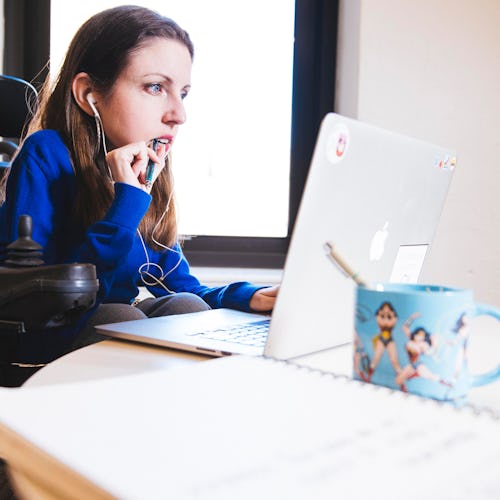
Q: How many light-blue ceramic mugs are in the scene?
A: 1